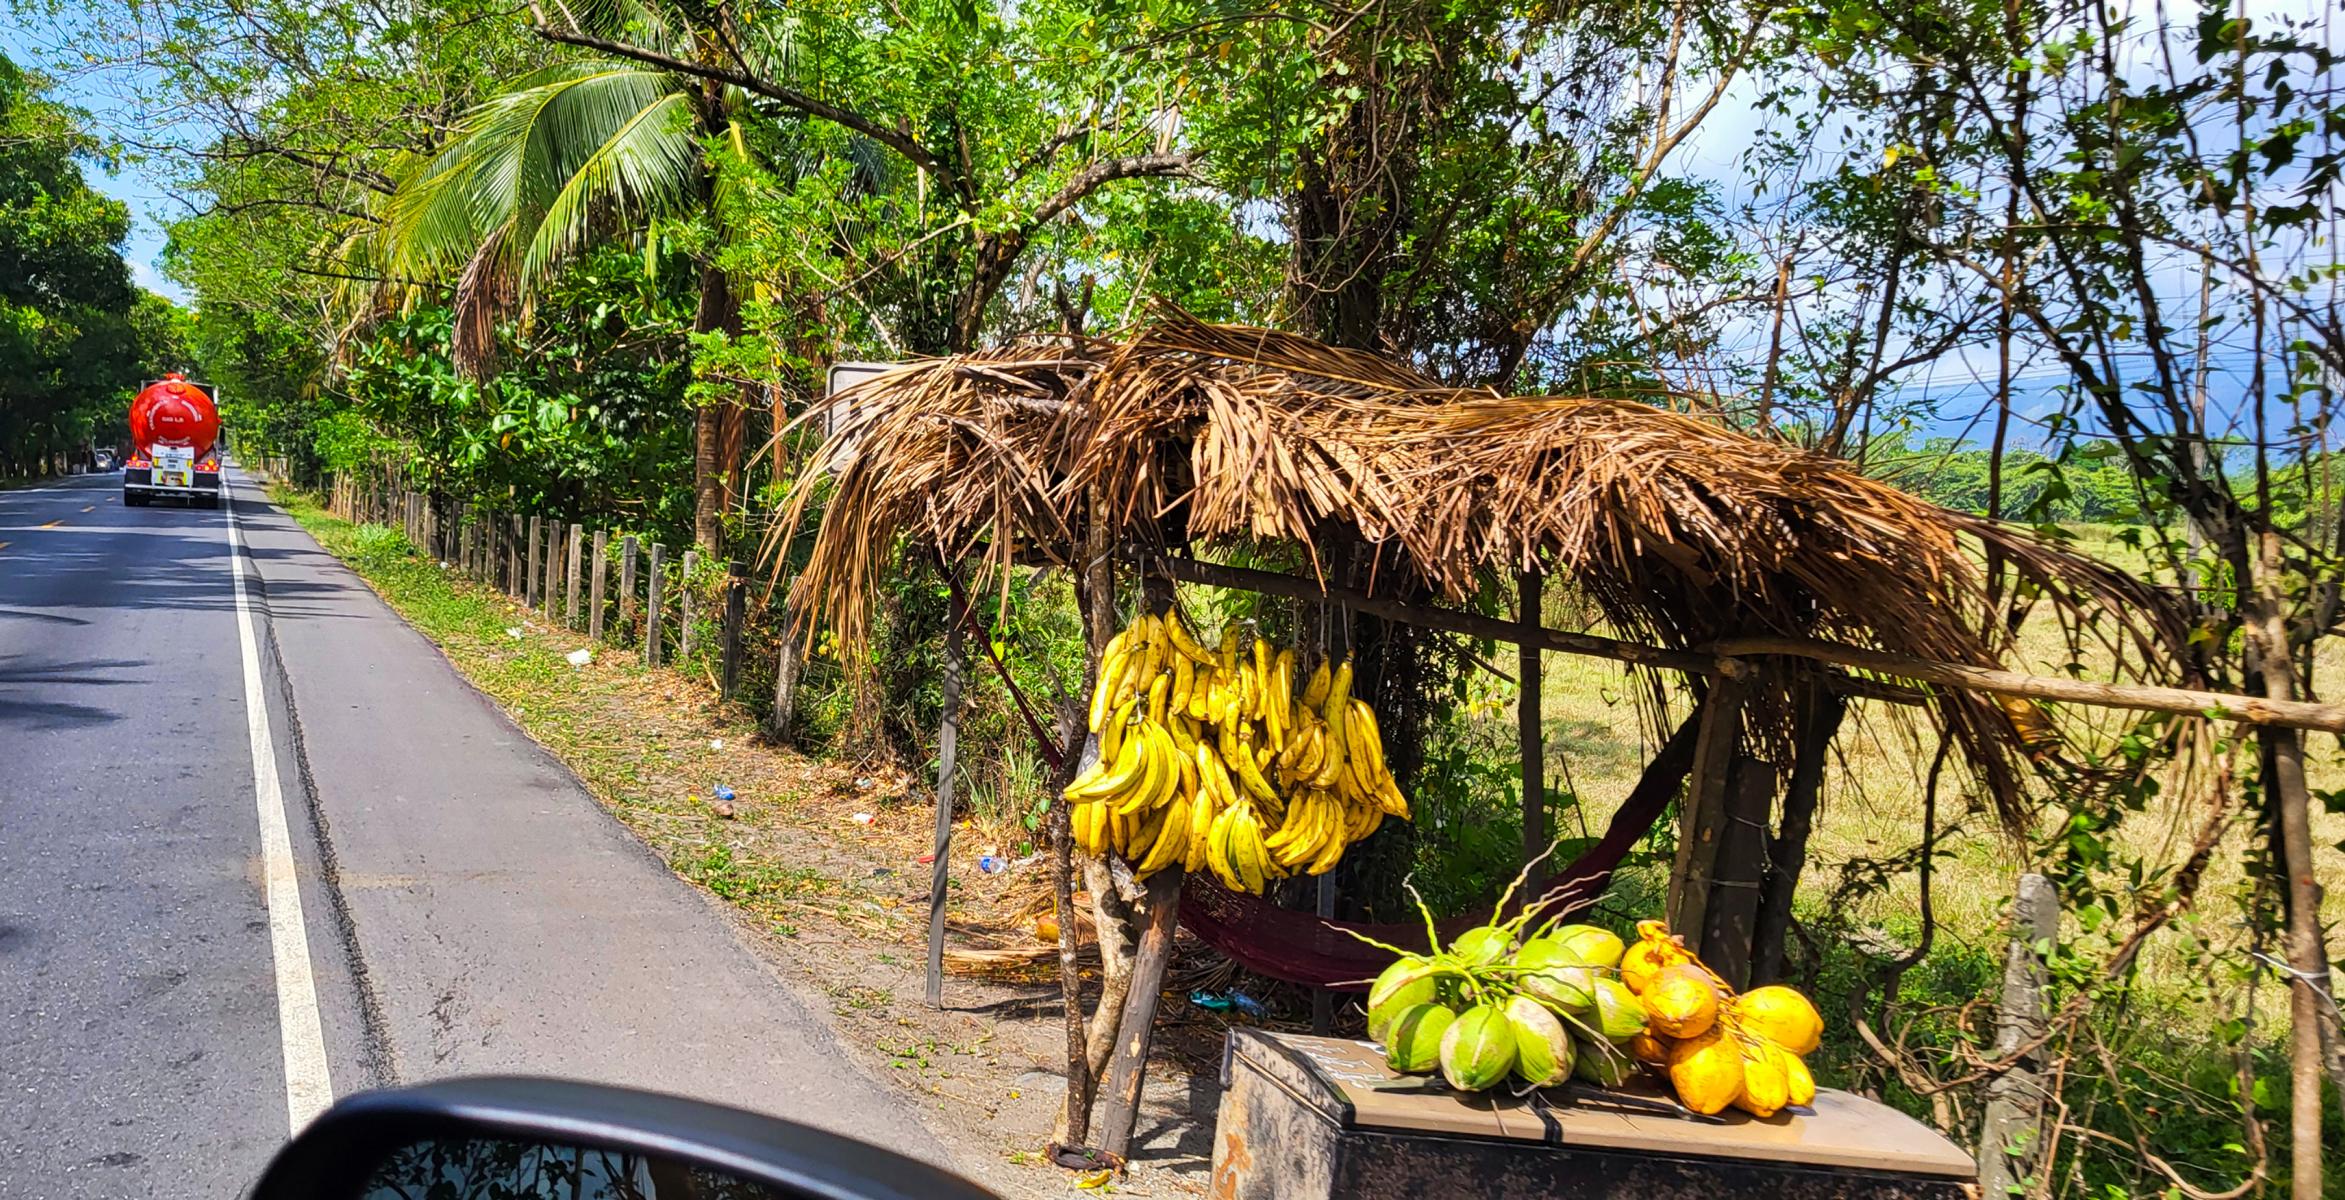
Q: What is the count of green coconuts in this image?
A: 9